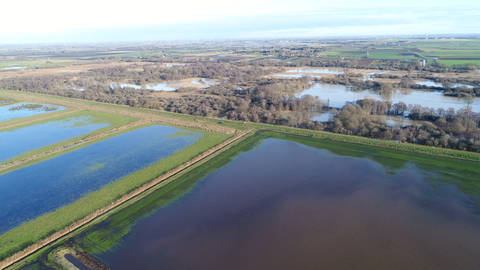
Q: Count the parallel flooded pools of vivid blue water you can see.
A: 3